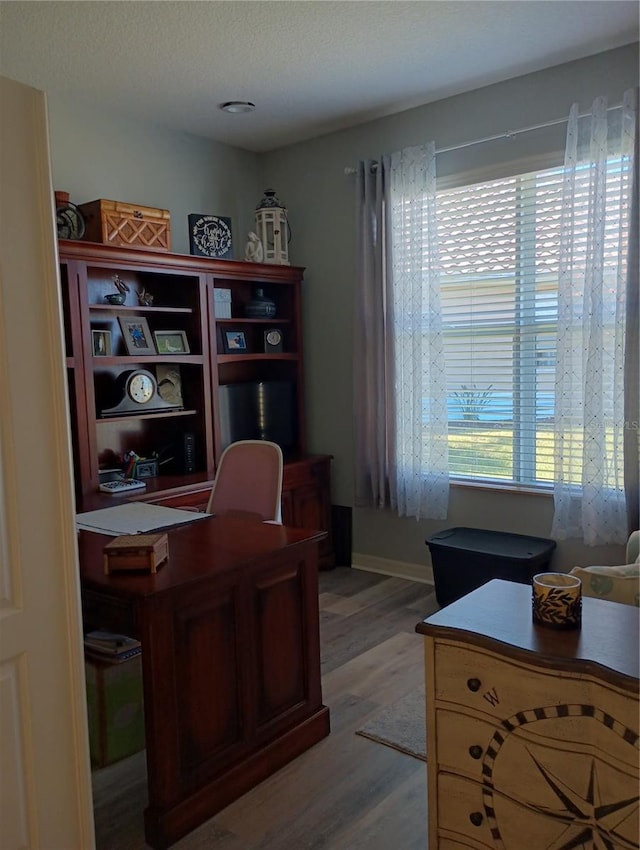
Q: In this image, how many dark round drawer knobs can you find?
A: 3